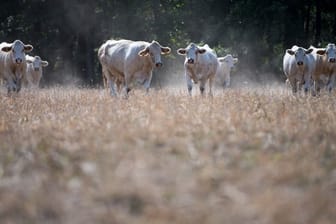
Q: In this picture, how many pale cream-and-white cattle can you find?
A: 7